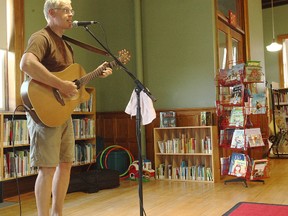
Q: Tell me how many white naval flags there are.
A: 0